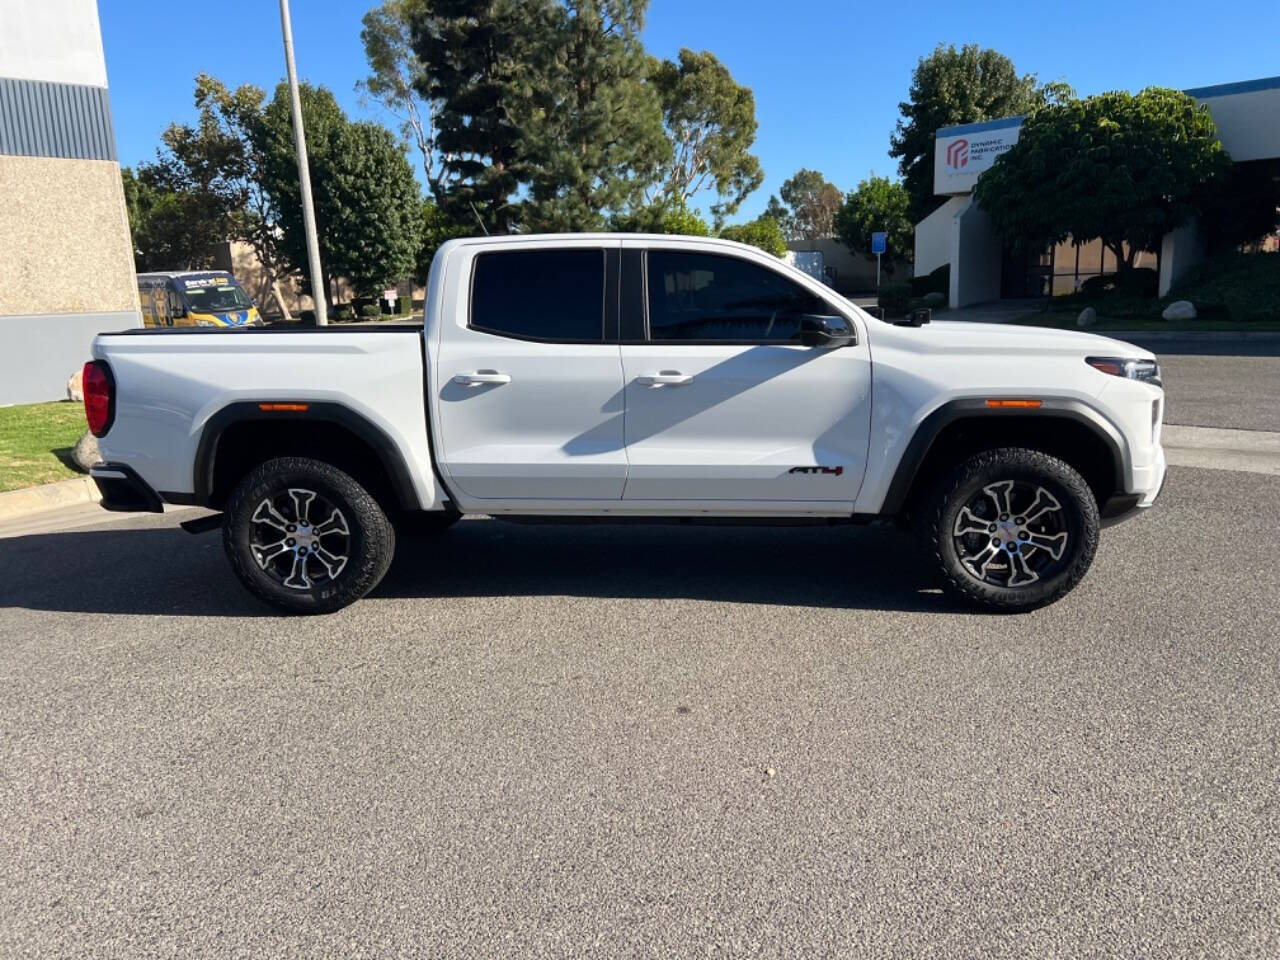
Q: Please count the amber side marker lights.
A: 2